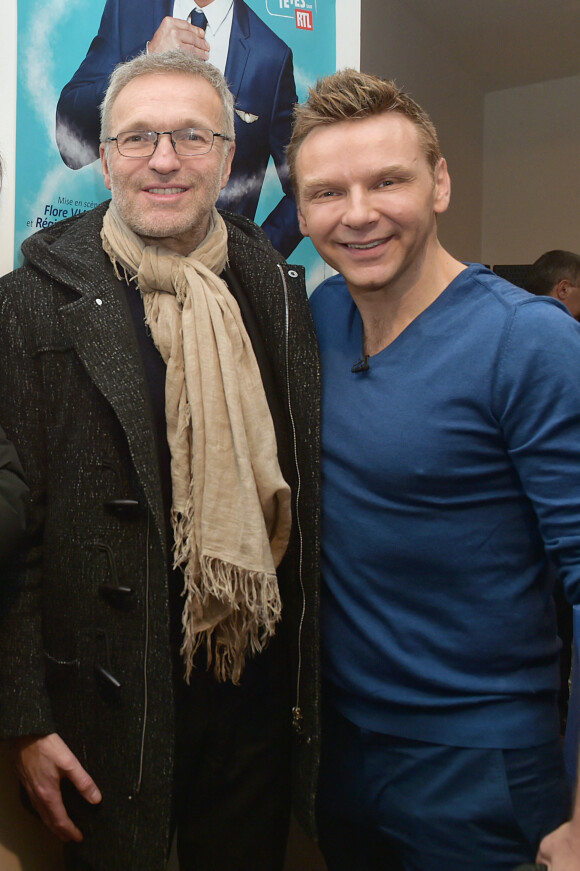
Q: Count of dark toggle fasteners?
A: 3